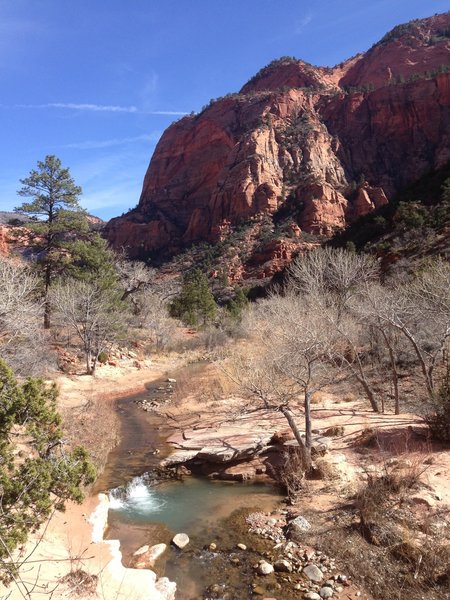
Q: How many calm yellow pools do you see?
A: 0